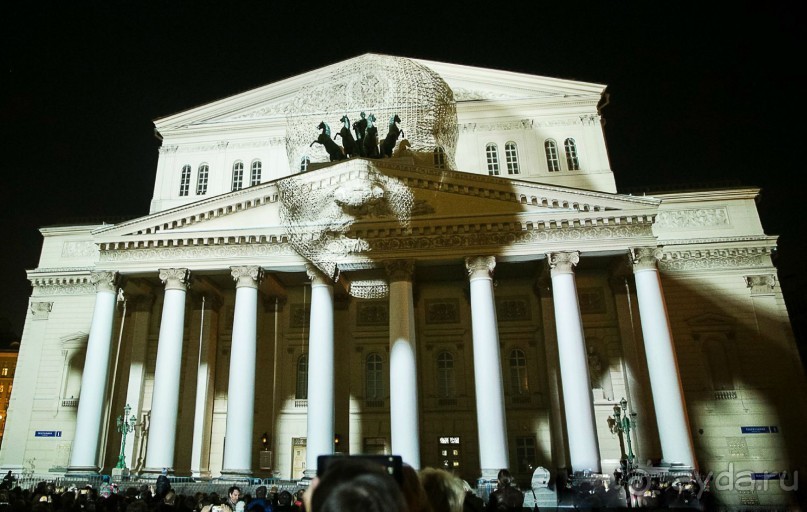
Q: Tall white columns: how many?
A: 8